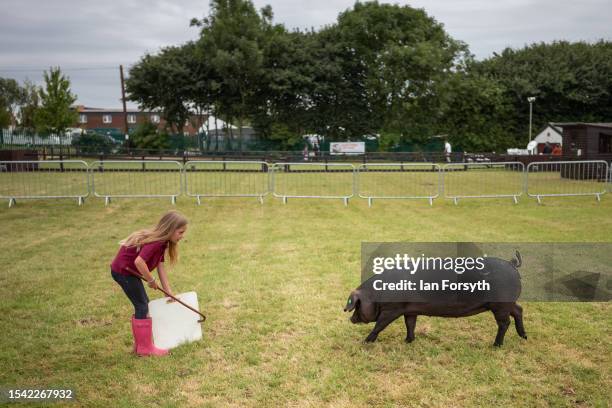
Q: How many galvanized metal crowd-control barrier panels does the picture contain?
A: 7